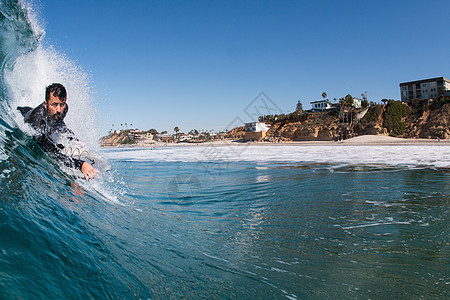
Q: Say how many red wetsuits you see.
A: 0